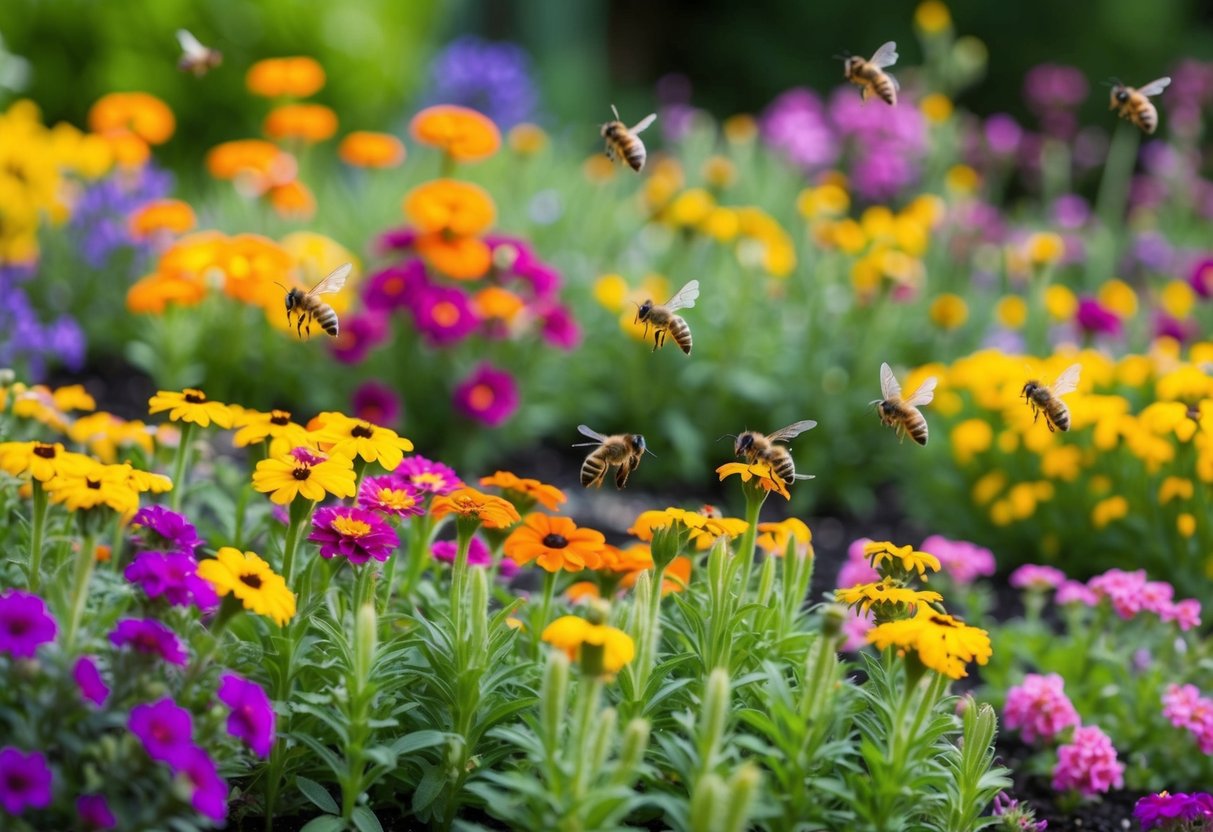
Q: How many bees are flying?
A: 9